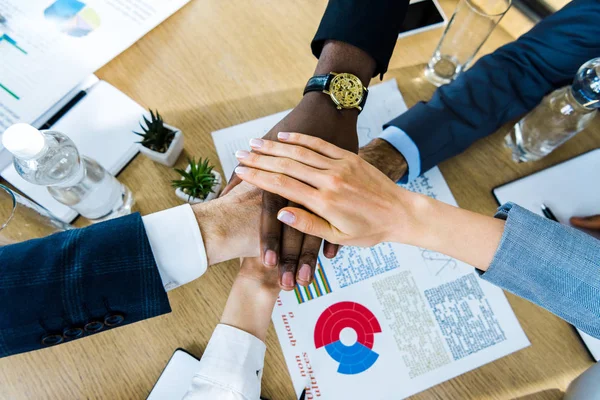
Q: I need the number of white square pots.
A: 2